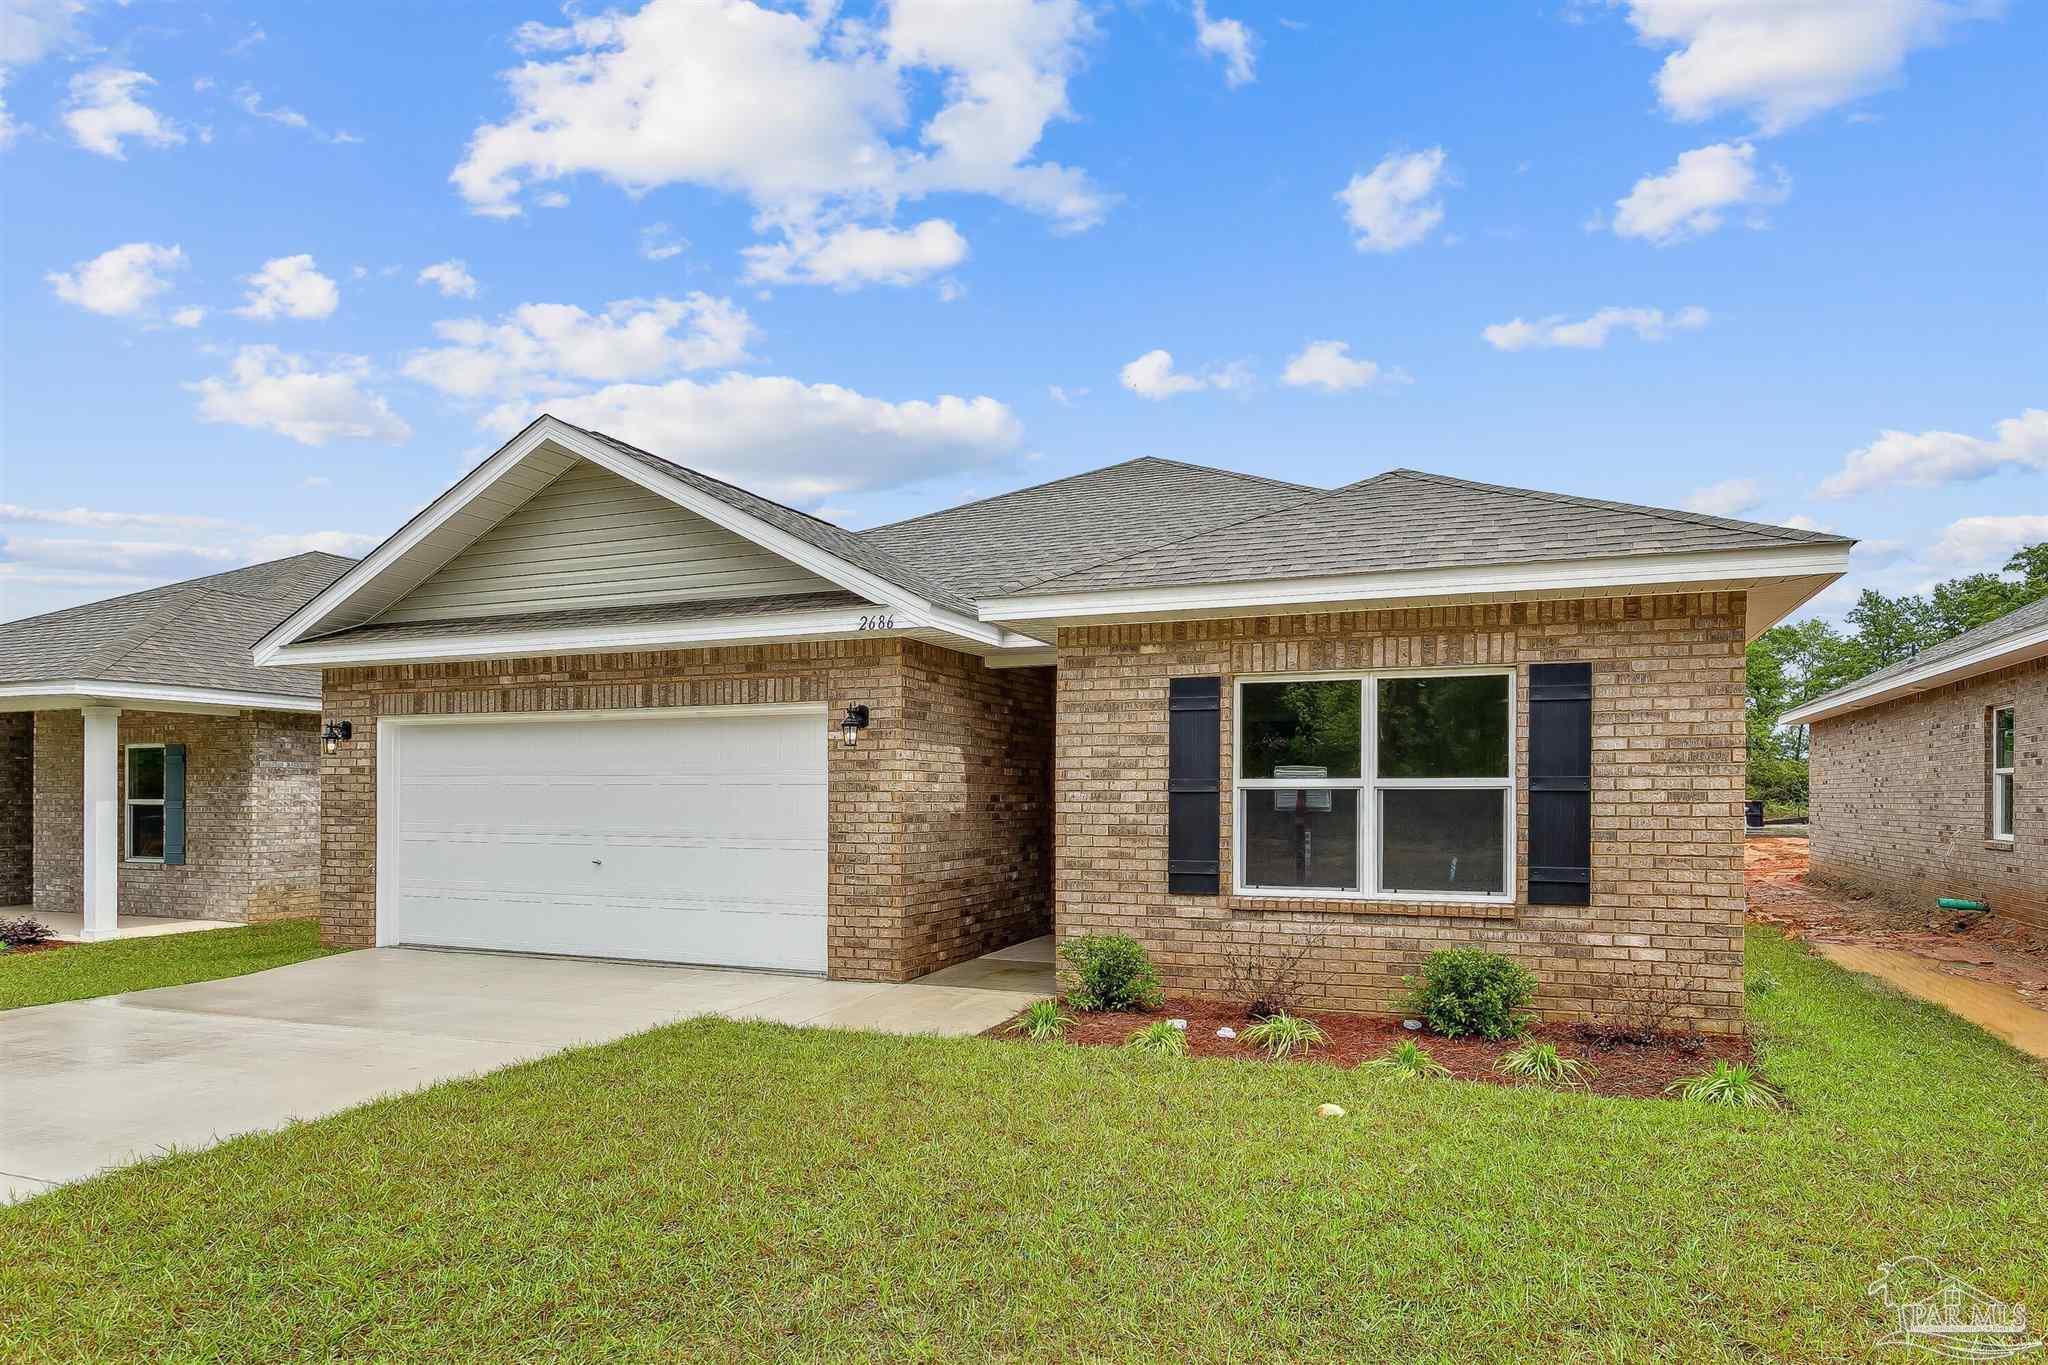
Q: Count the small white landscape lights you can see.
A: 3